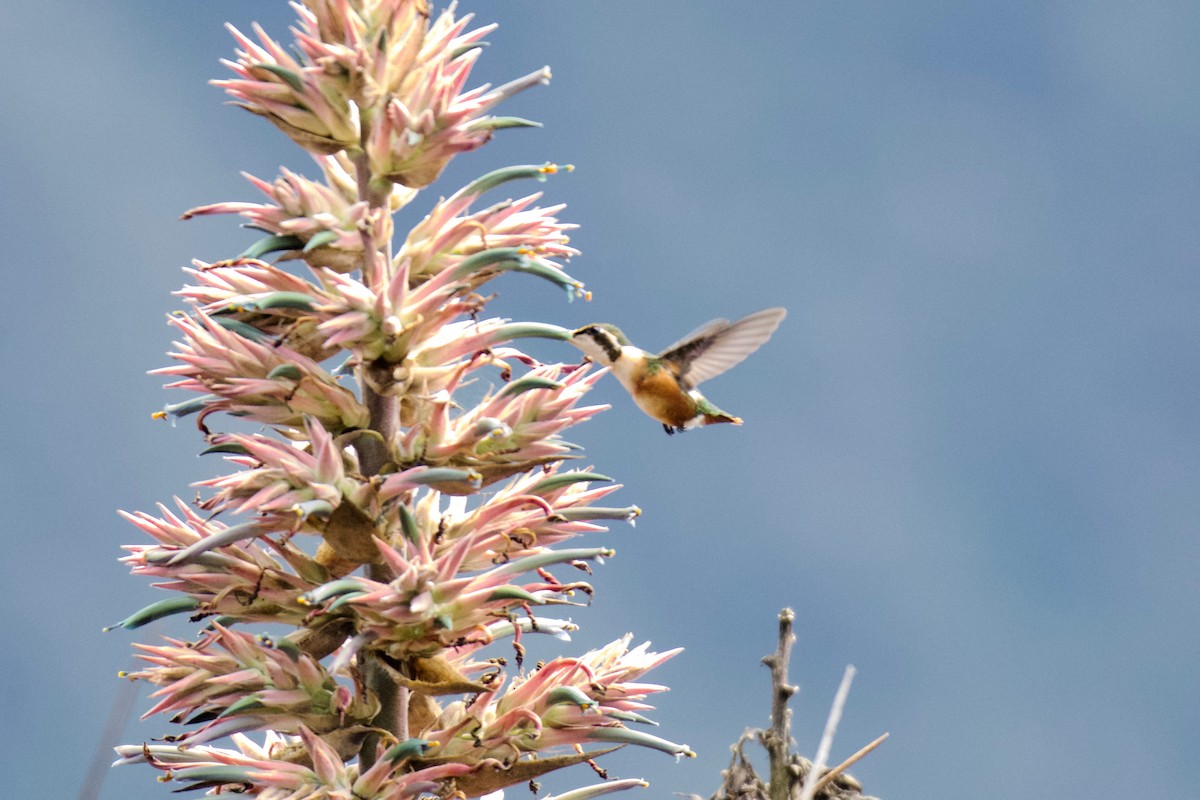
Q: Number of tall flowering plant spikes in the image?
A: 1